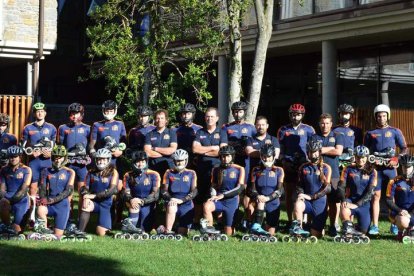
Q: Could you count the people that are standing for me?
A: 14